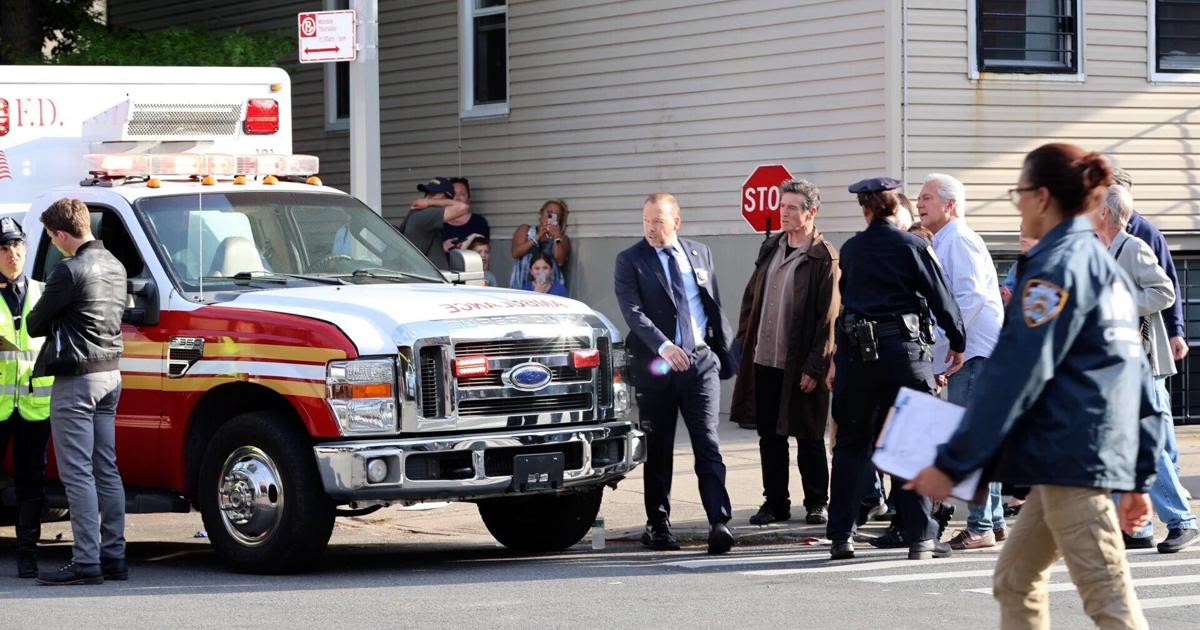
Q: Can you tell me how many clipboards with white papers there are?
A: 1